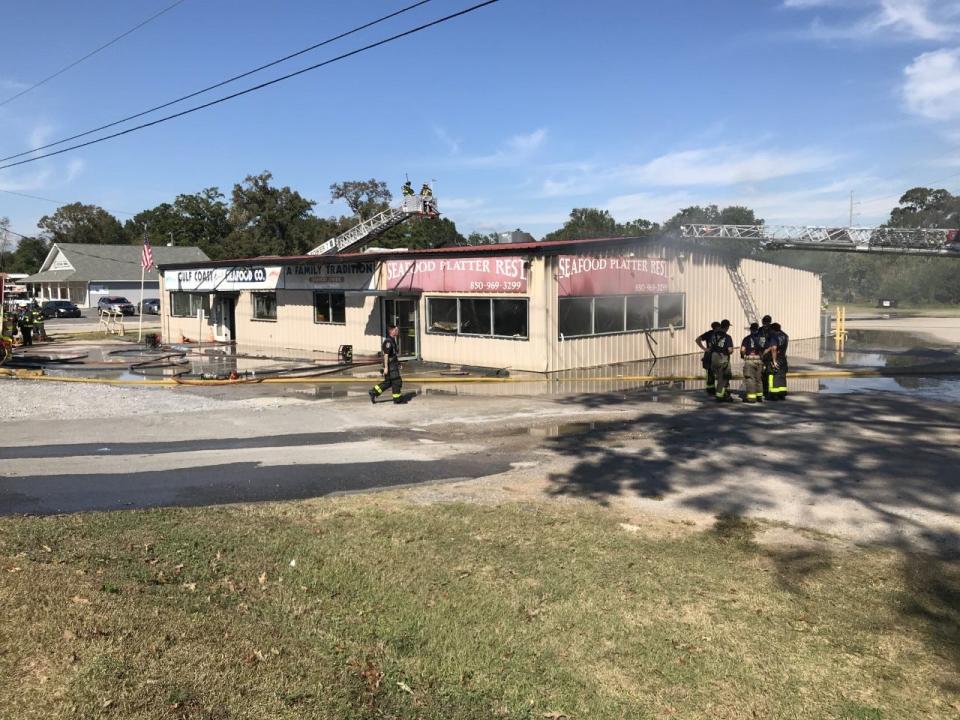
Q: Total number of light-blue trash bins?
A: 0